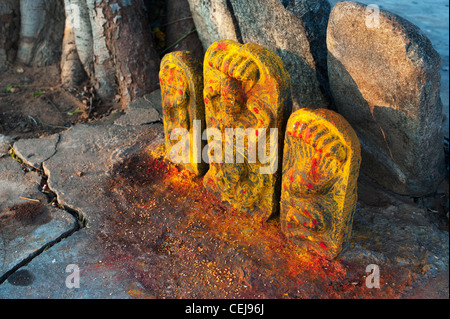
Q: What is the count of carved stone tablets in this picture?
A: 3